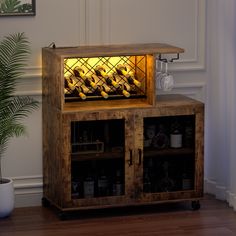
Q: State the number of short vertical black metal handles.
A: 2